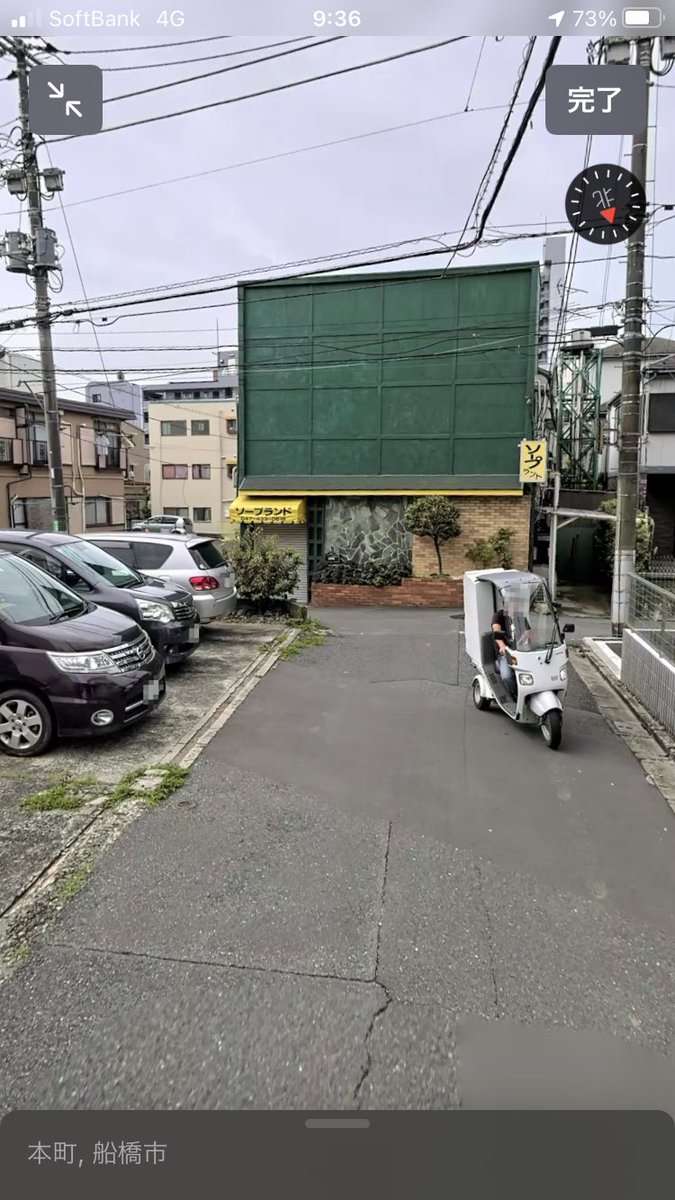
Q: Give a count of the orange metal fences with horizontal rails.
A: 0